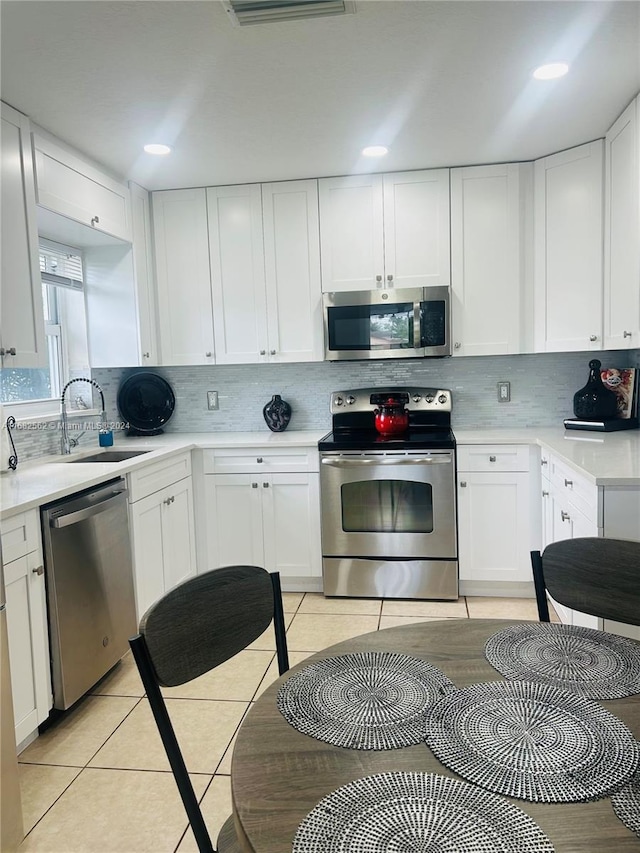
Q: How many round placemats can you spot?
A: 5